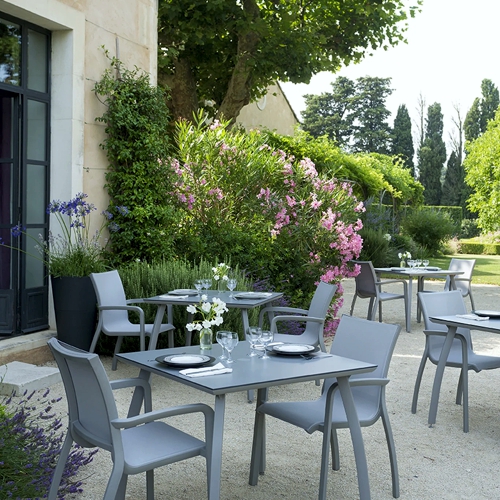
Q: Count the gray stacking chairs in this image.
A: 7